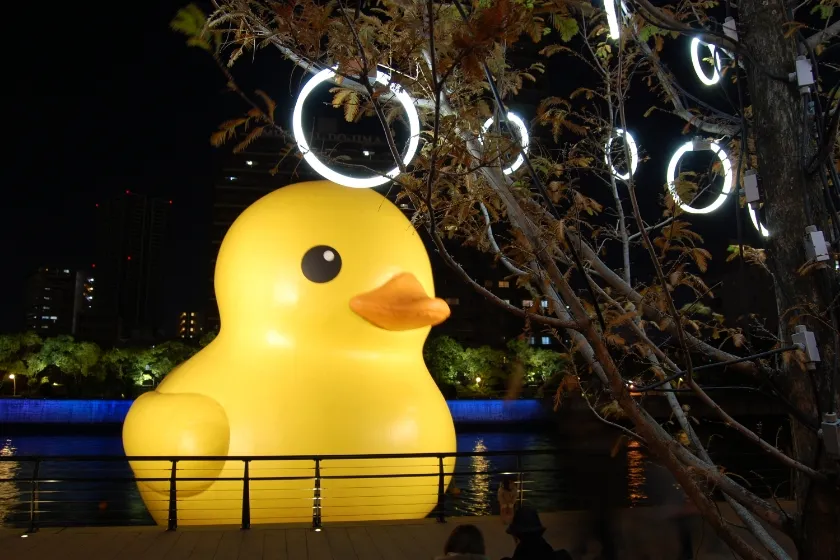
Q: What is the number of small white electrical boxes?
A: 6